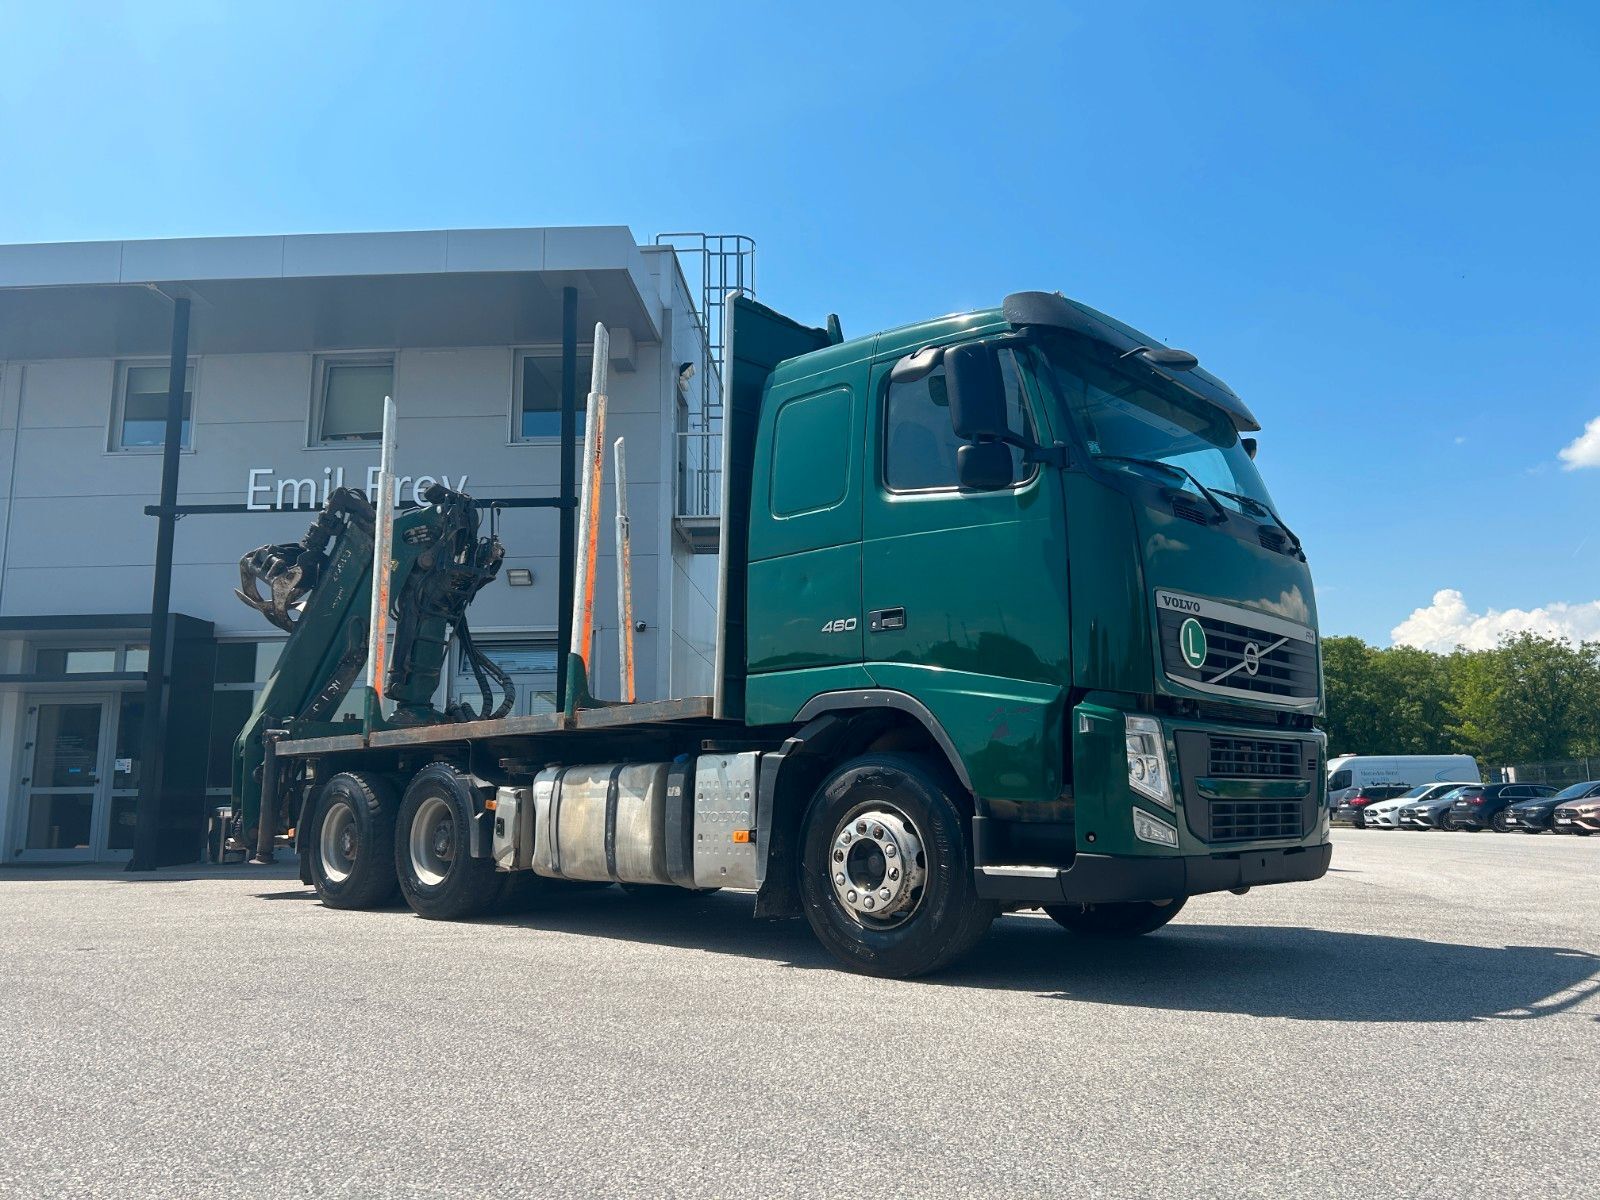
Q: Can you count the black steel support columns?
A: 2